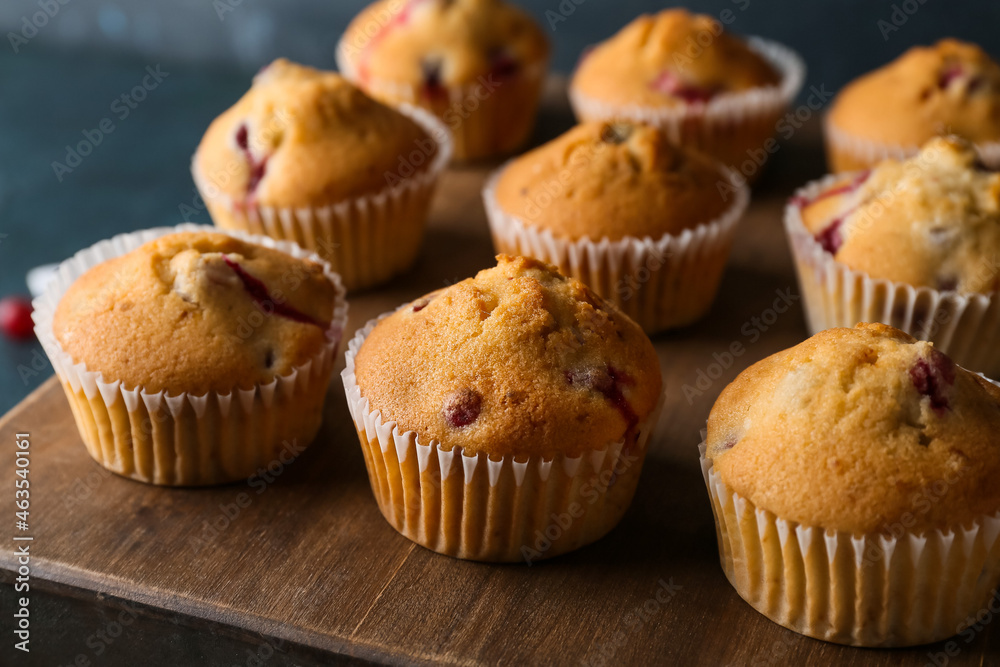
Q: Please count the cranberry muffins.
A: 9